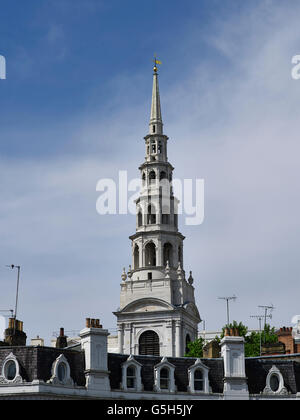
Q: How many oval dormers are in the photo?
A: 3